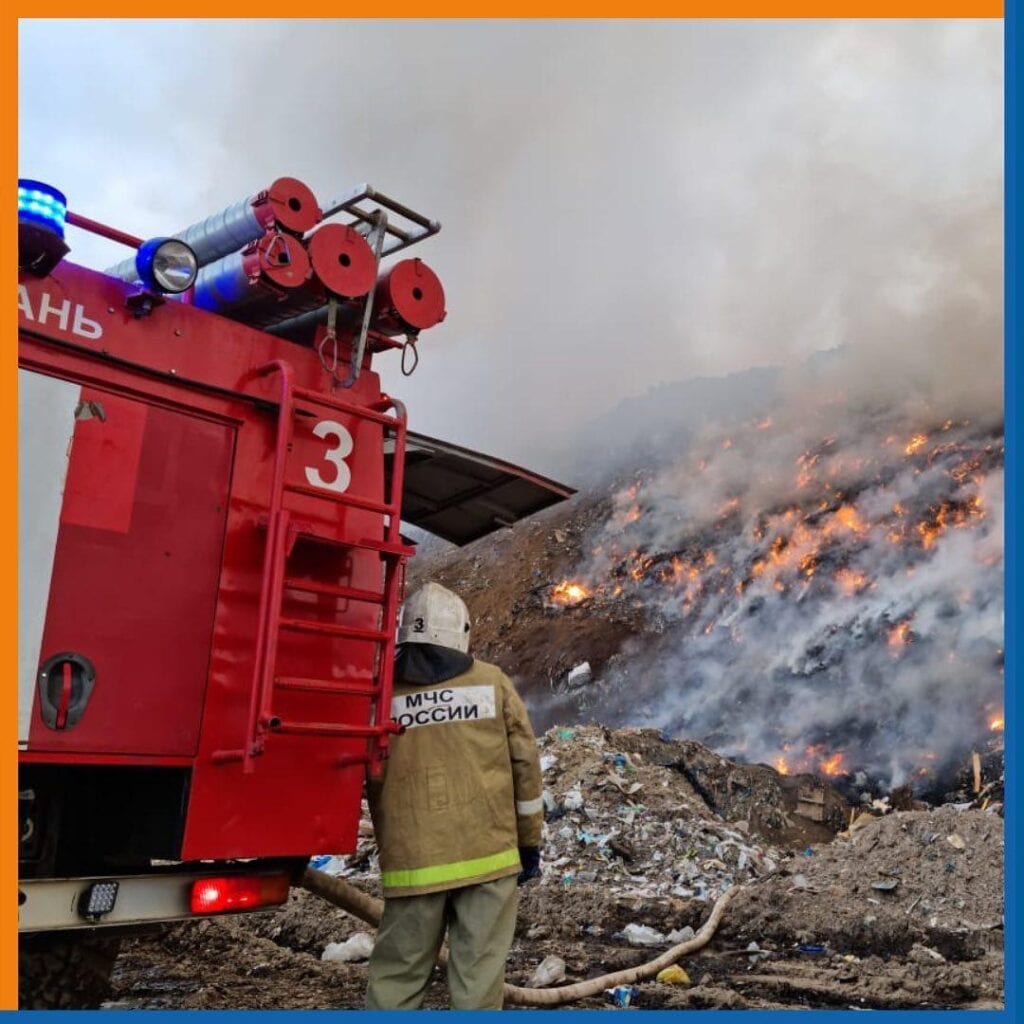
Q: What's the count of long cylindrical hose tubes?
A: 4